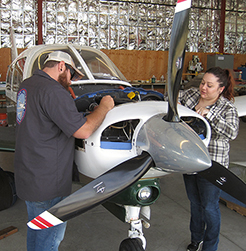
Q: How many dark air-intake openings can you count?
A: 2